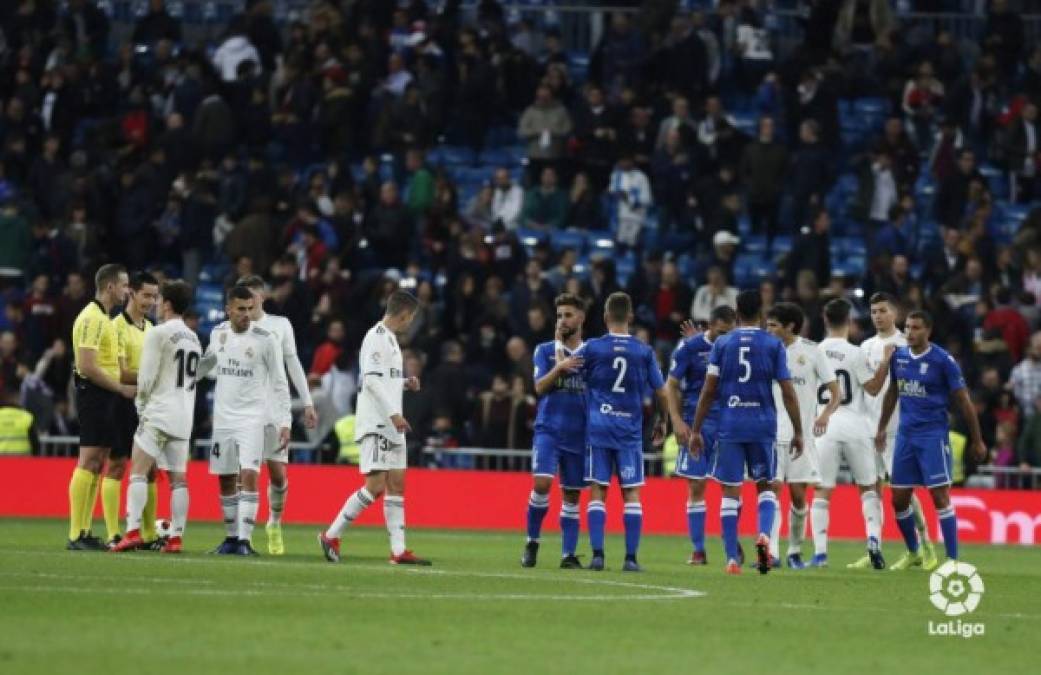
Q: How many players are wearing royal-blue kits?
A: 5